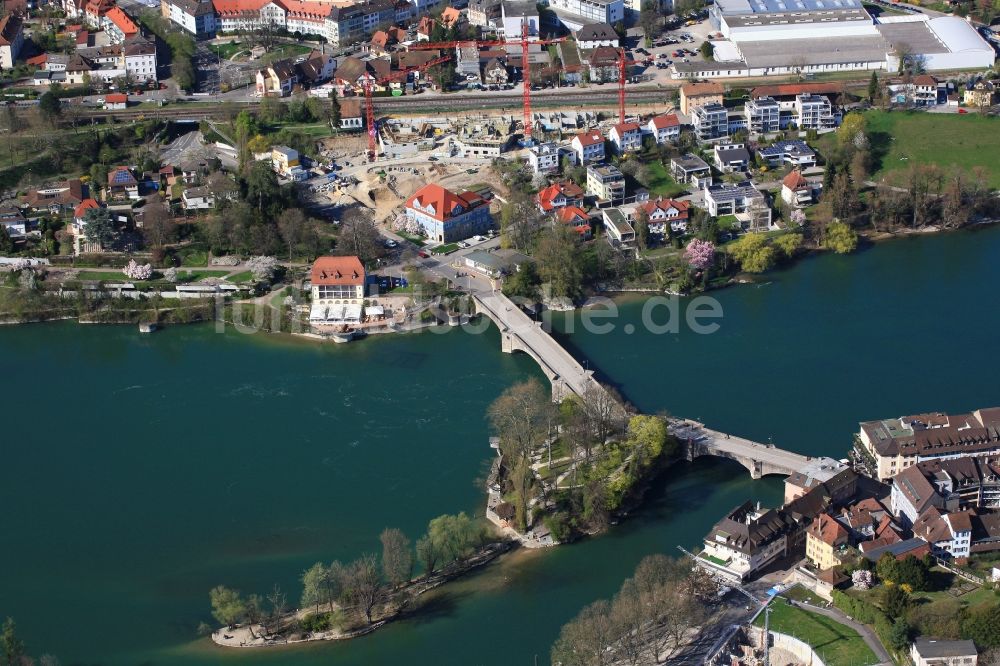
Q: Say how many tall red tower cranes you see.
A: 3